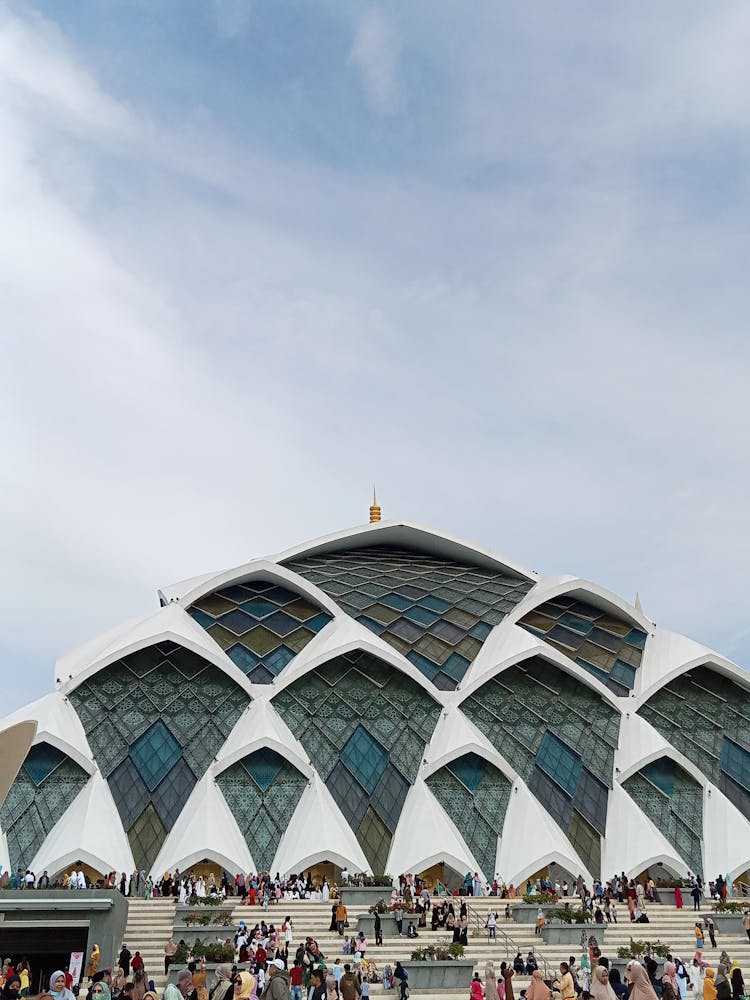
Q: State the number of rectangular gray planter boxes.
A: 11